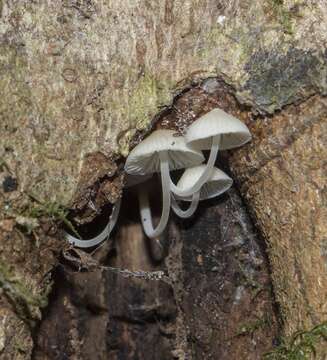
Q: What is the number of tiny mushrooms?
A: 4